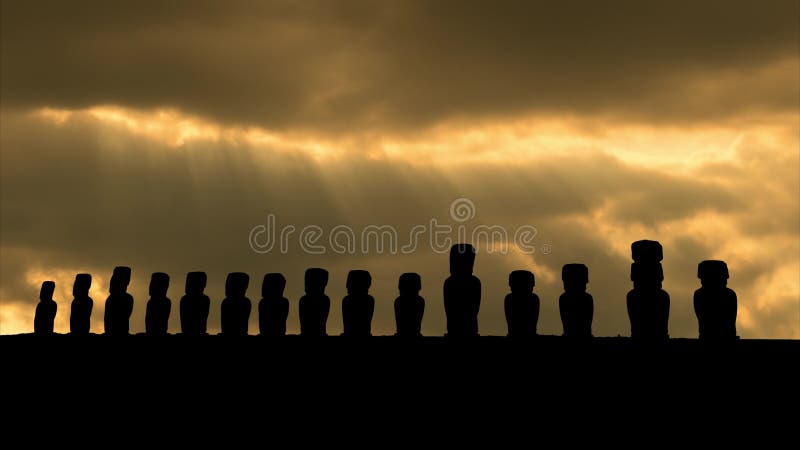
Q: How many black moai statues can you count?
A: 15